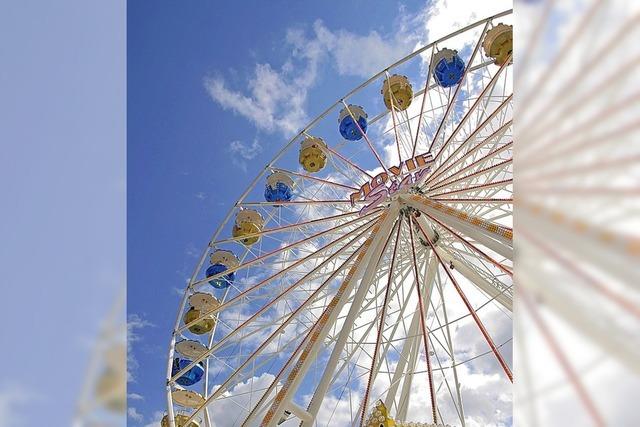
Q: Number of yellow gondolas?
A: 6